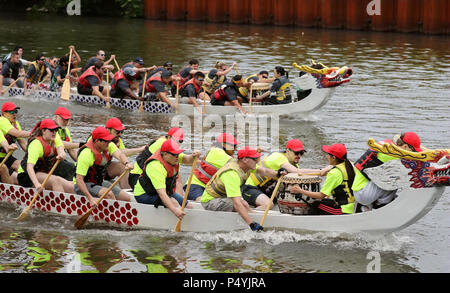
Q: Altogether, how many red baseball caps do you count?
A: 12